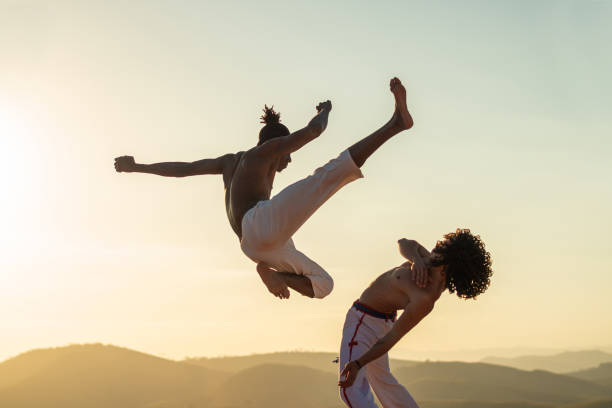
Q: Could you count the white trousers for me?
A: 2